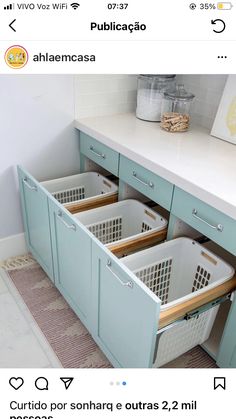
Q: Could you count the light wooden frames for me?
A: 3